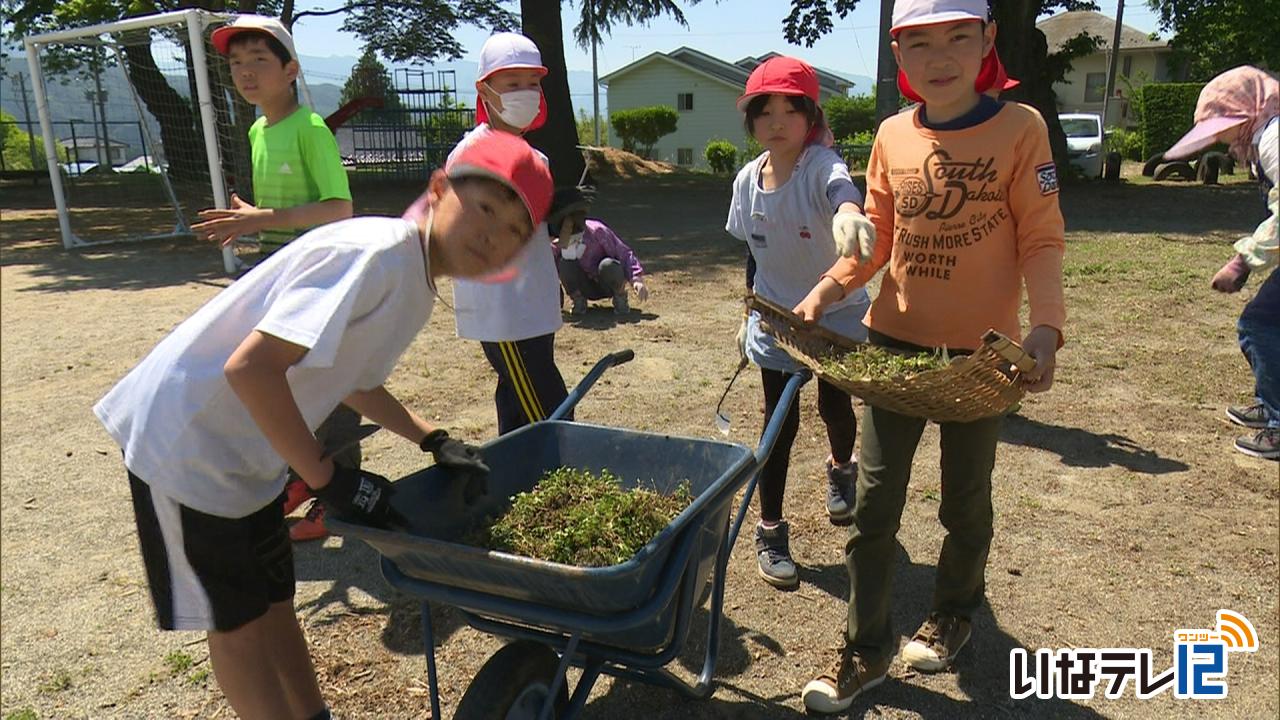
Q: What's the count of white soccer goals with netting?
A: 1